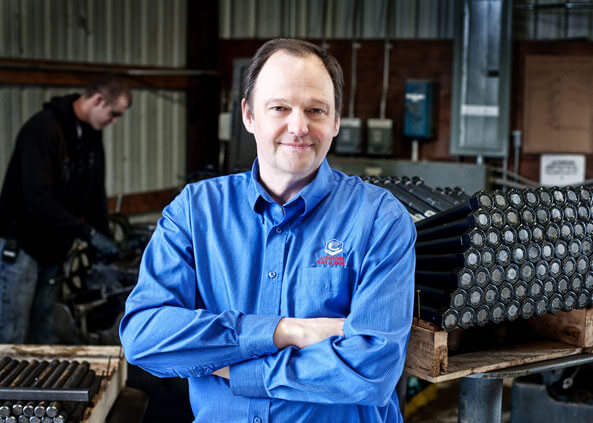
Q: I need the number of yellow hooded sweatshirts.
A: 0